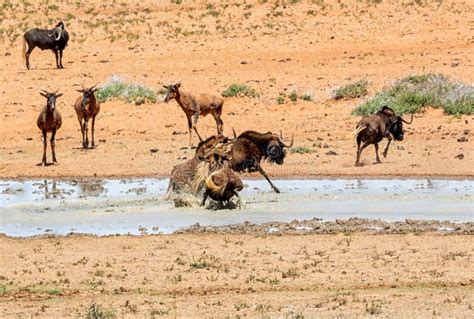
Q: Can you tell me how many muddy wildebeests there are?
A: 3